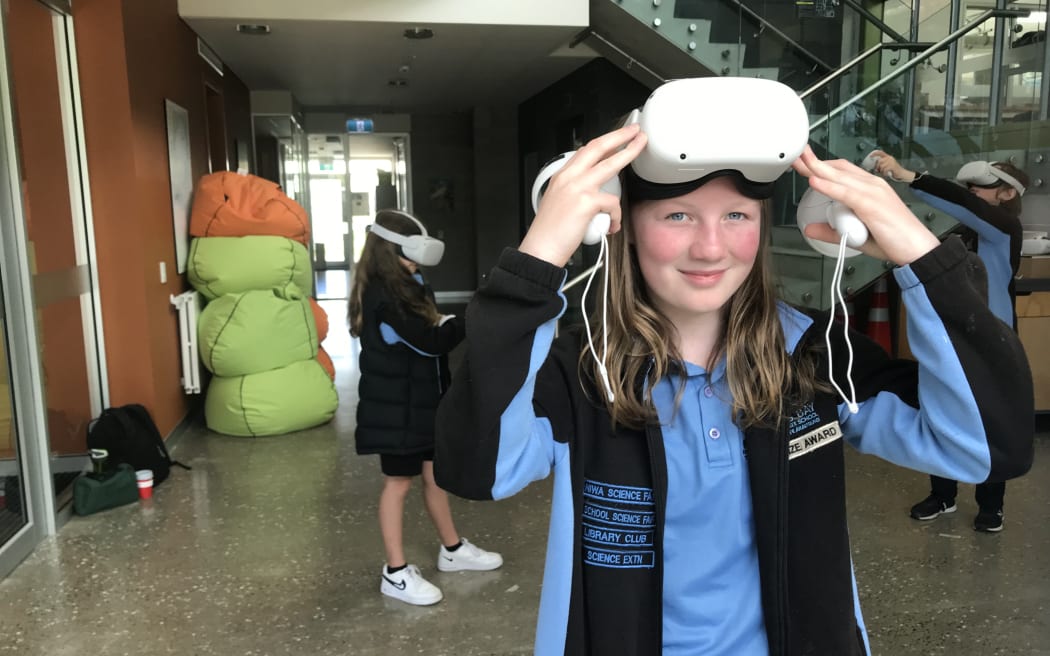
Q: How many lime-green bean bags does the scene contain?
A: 3